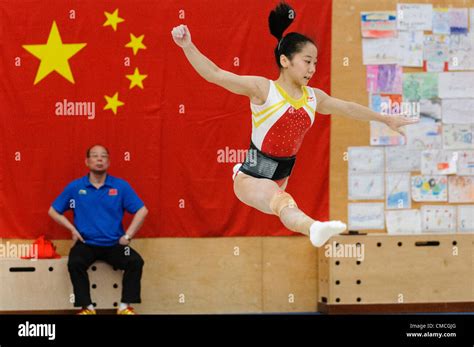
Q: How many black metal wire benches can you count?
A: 0